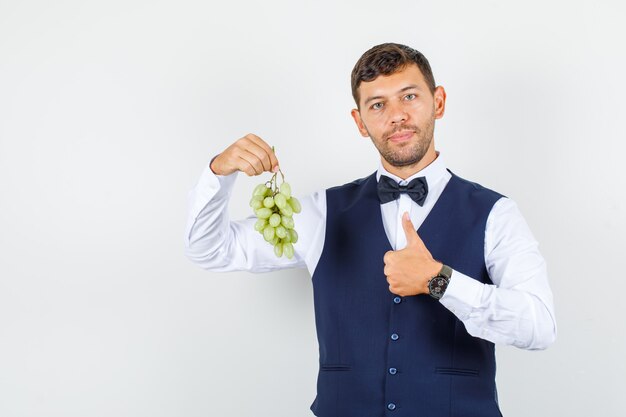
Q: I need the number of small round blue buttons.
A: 4